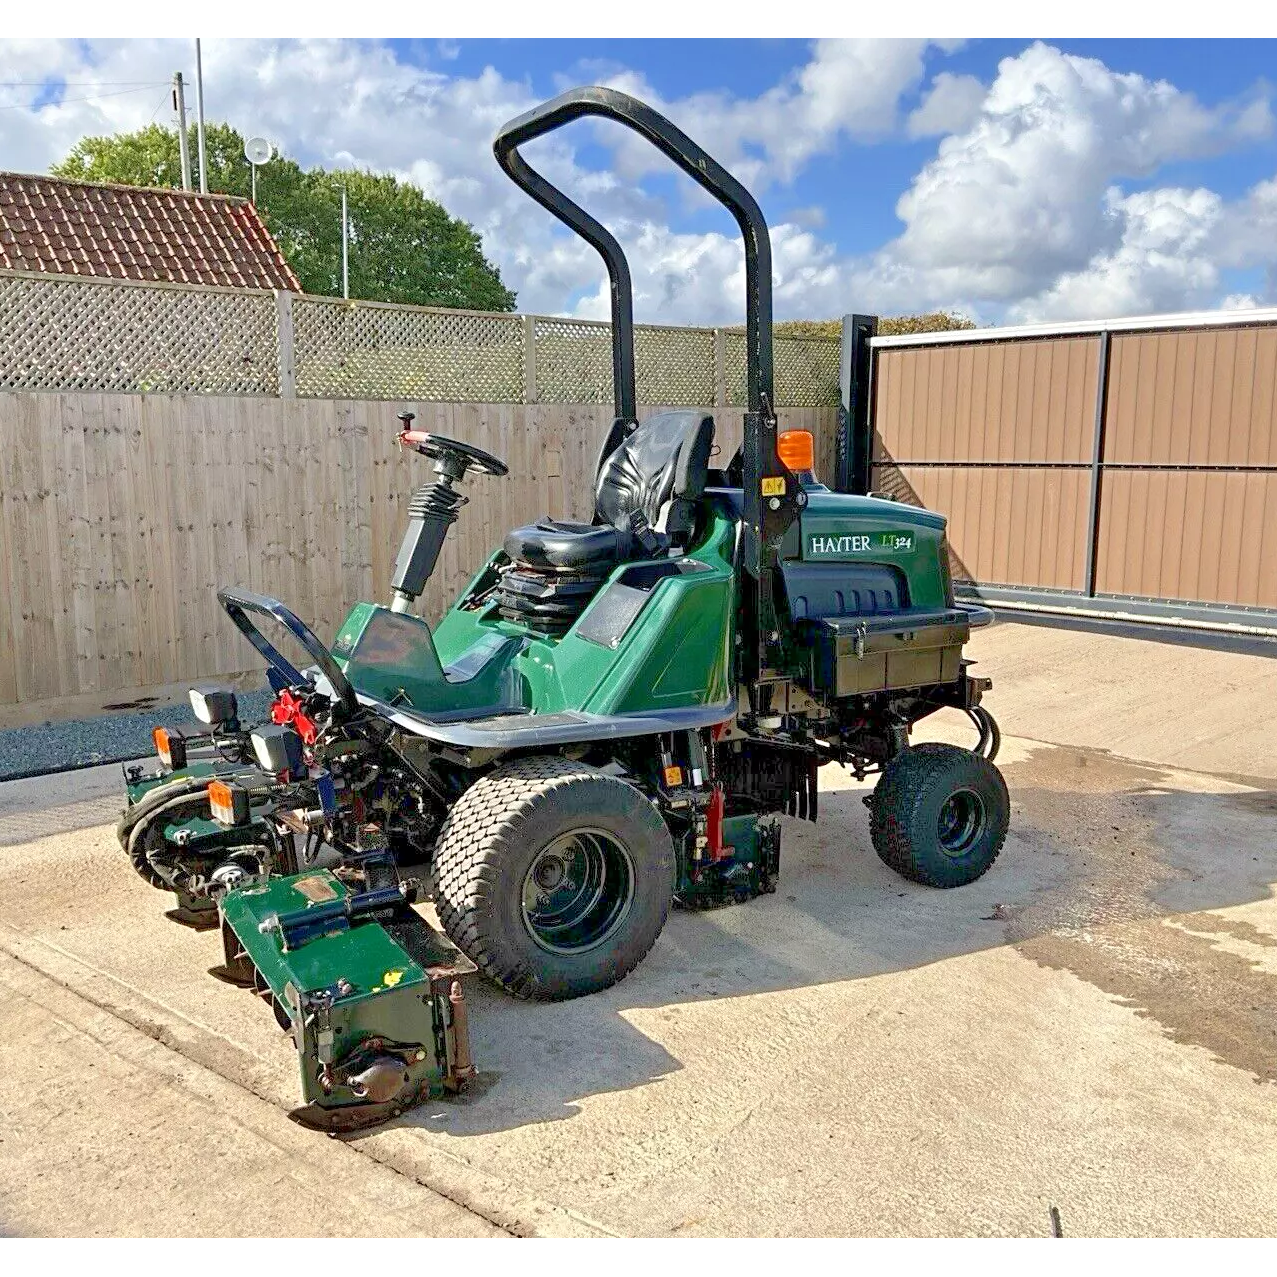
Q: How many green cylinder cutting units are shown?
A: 3